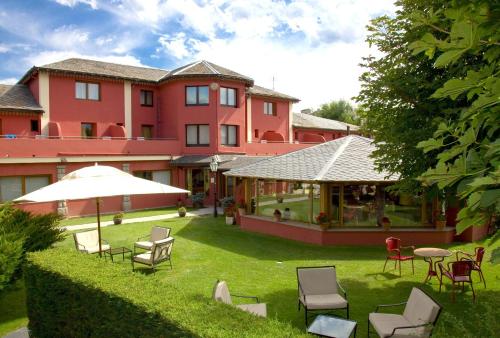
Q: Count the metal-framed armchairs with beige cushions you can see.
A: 6